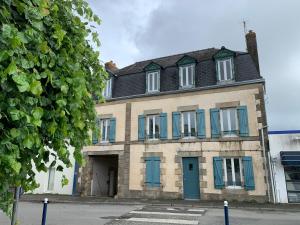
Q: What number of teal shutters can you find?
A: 12